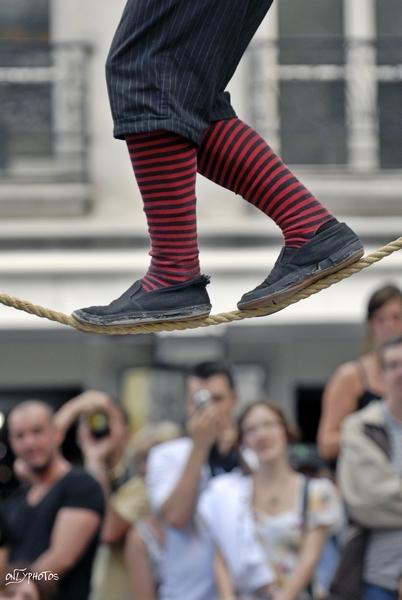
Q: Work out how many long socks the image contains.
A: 2